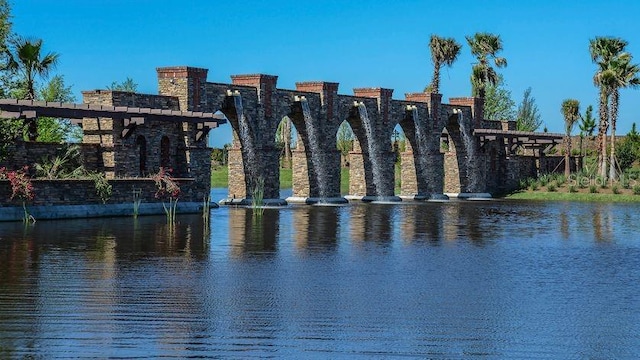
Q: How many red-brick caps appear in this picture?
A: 6